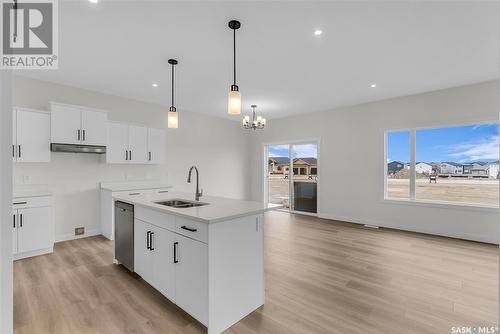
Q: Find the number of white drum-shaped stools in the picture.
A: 0